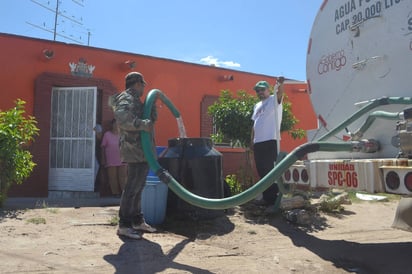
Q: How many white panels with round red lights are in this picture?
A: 2